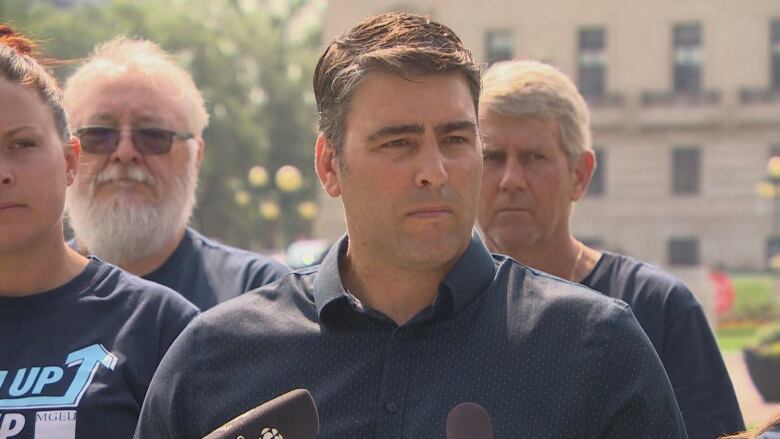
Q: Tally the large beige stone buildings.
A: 1